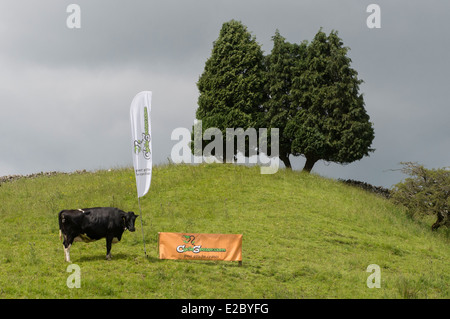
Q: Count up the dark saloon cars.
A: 0